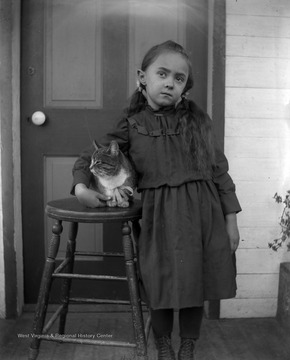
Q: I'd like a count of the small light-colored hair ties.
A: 2